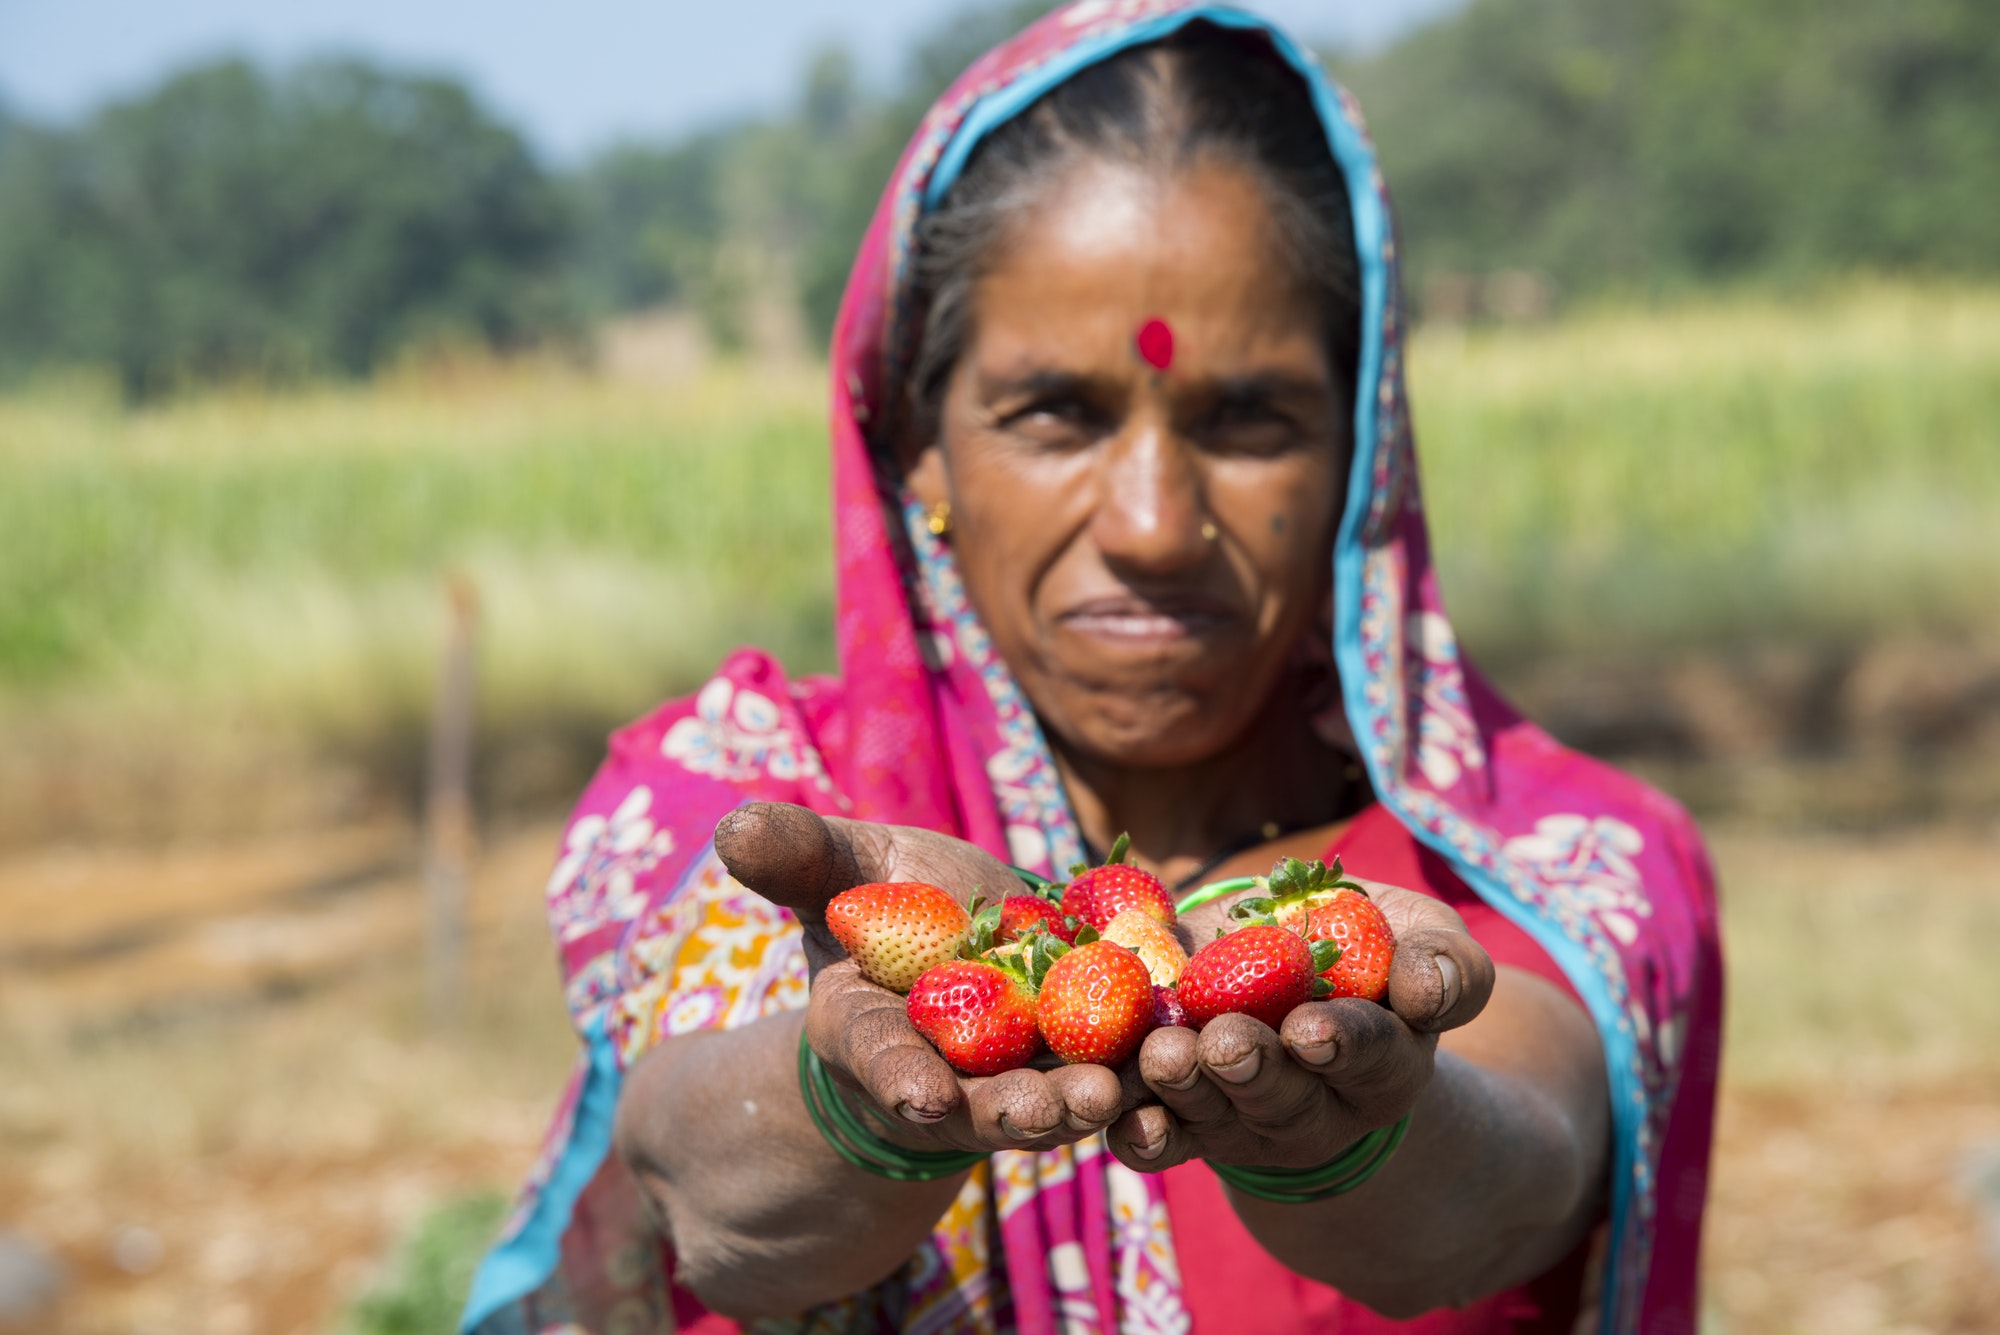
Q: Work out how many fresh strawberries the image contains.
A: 9